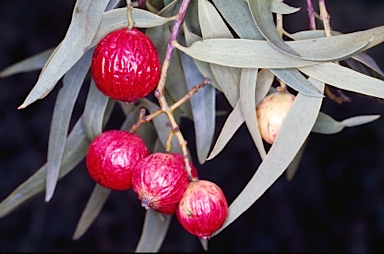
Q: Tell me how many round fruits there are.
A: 5